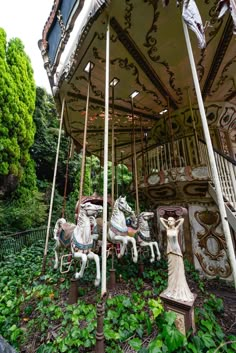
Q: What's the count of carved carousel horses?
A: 3